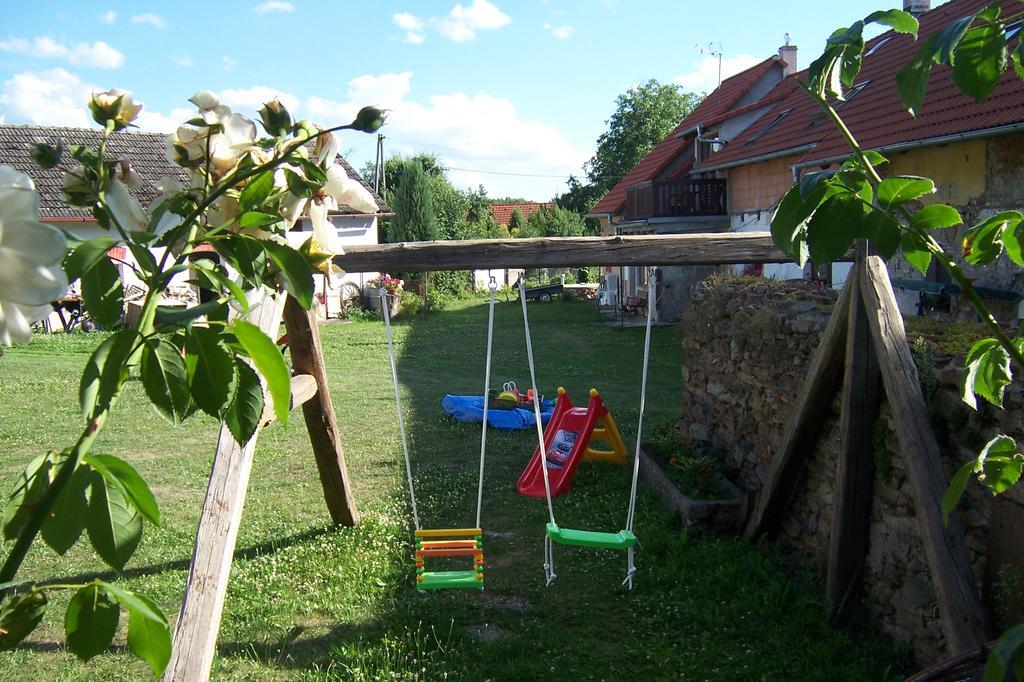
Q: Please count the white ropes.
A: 4